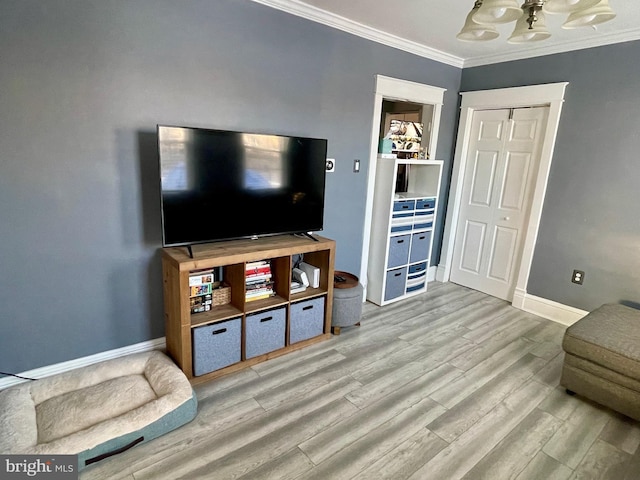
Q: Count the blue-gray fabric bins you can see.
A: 6